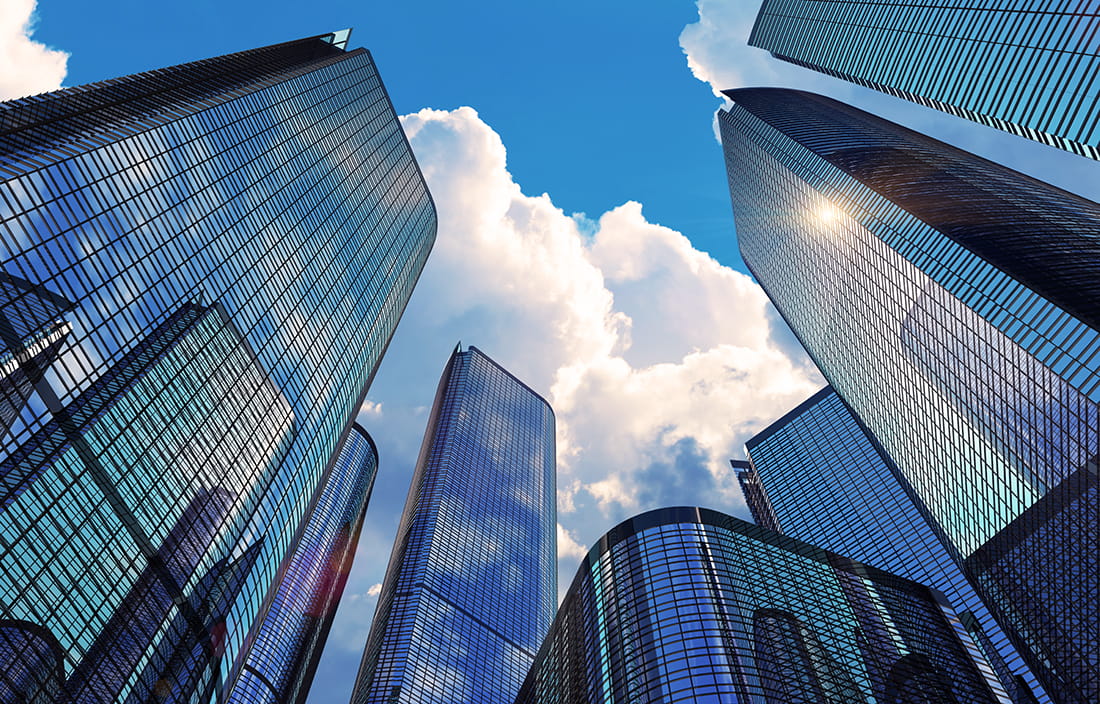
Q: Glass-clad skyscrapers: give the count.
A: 7